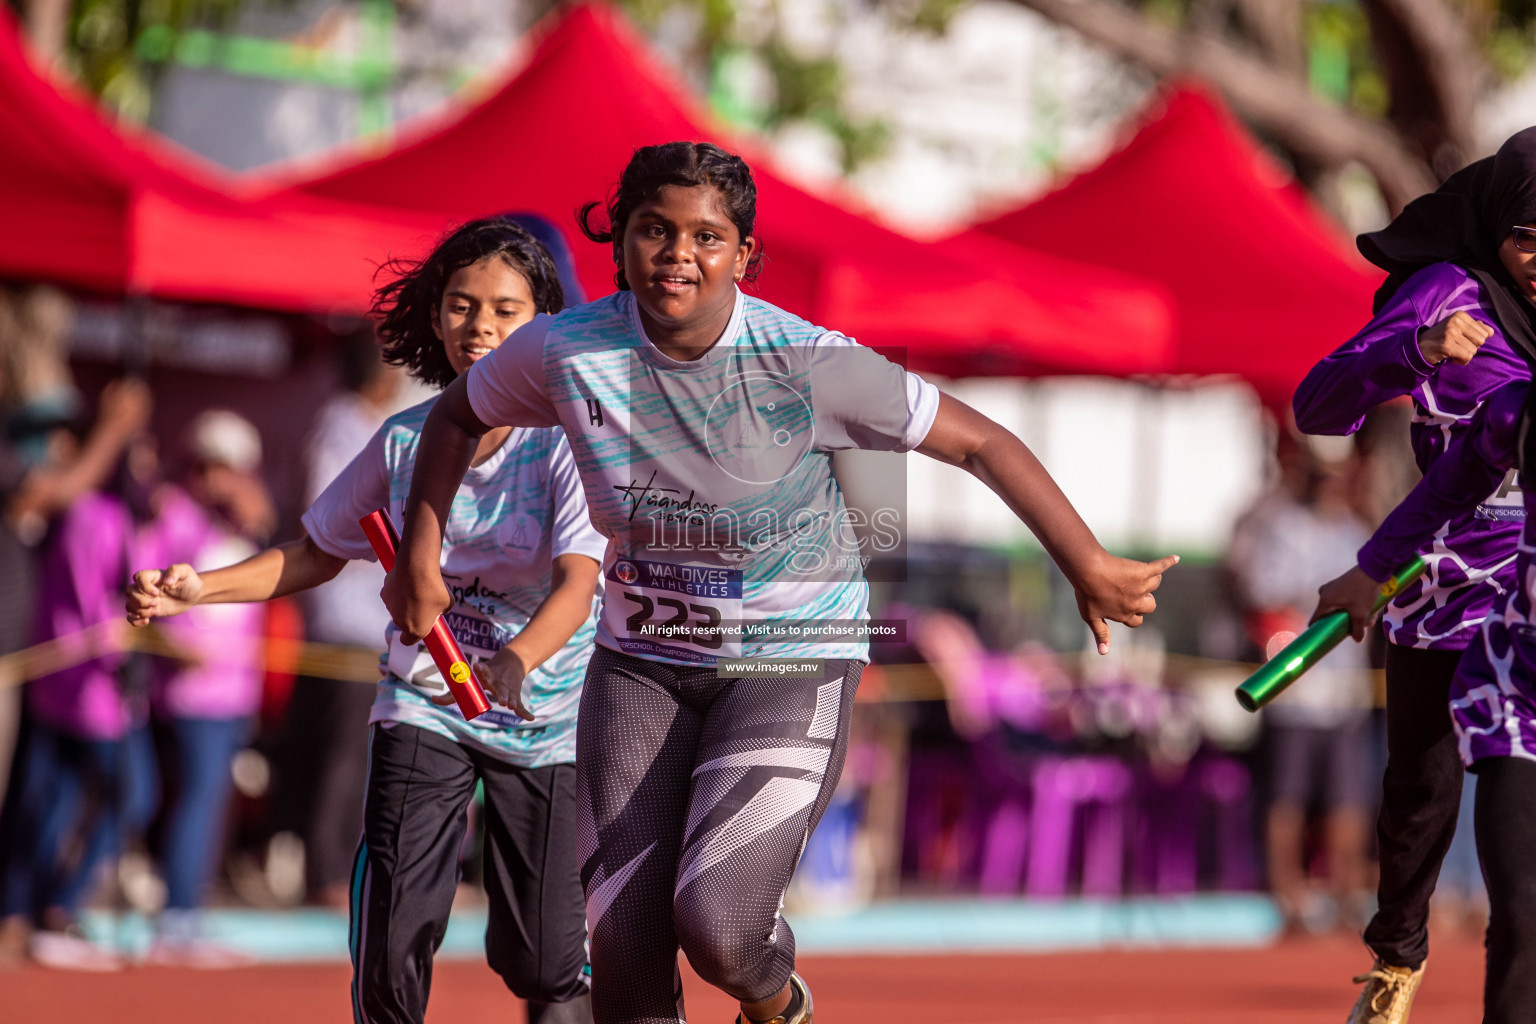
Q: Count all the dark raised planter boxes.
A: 0